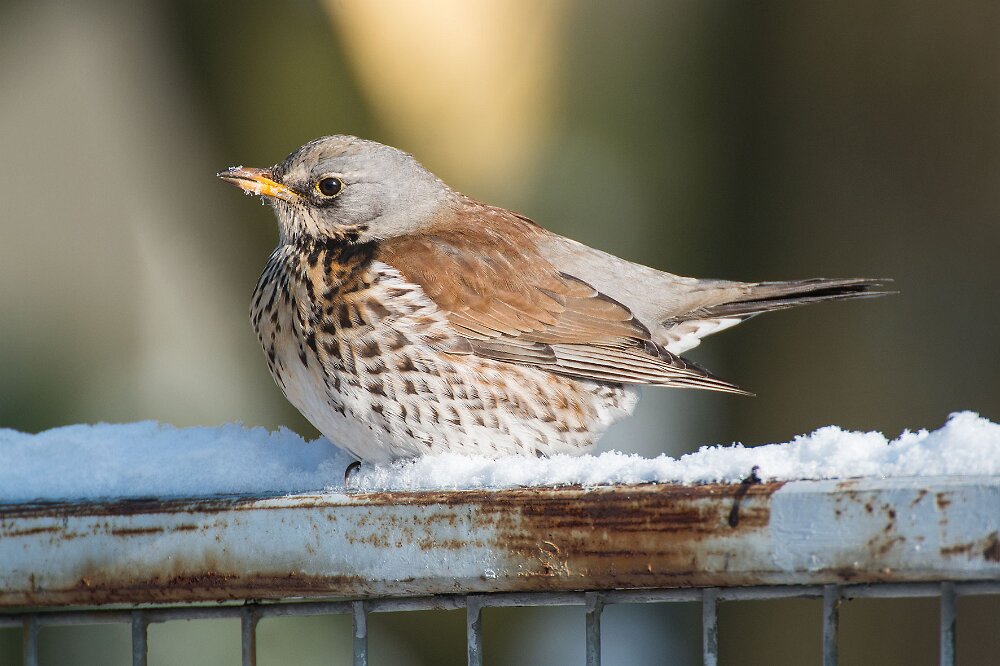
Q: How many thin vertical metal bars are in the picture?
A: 9